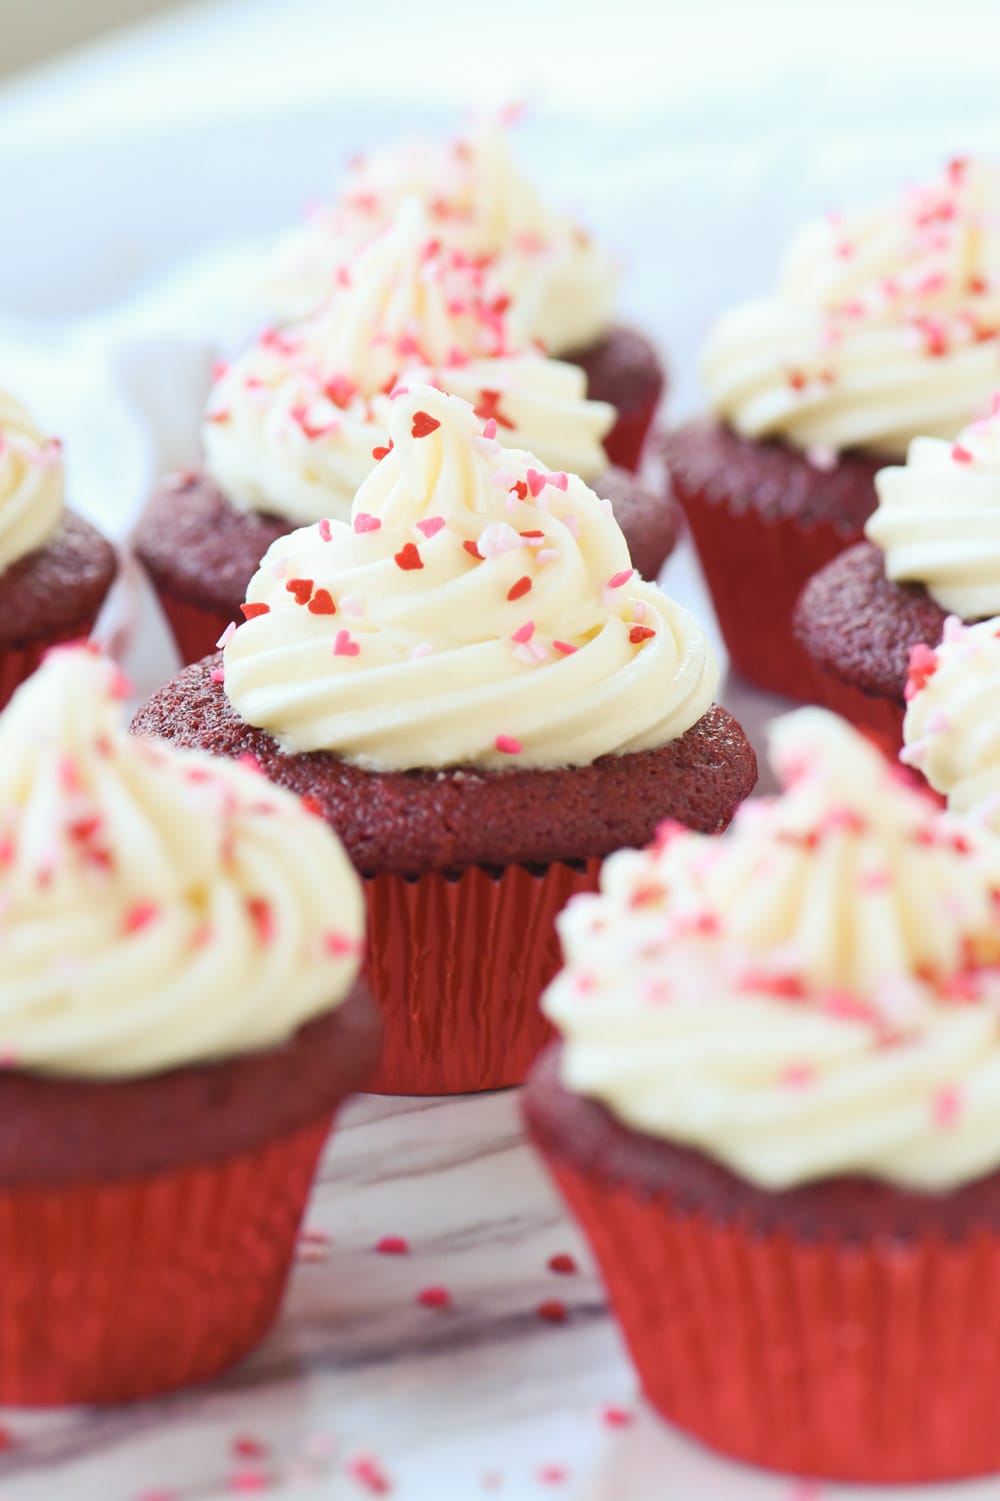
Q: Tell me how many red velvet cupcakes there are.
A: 9